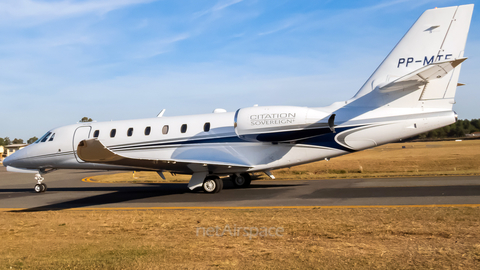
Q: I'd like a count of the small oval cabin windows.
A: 7